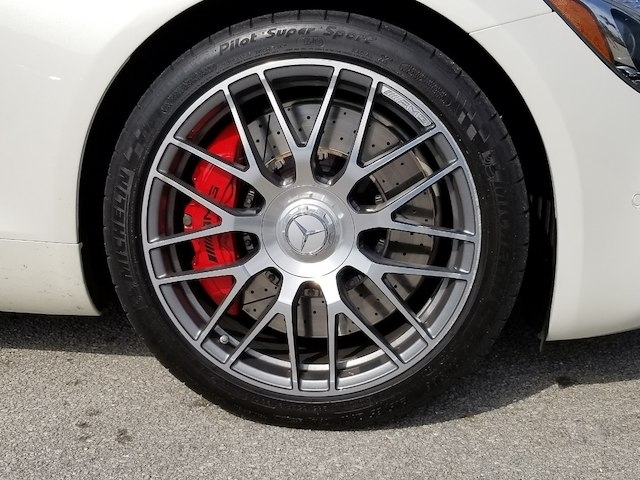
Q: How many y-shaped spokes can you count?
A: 9